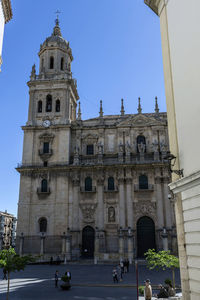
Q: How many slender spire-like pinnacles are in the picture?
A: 5